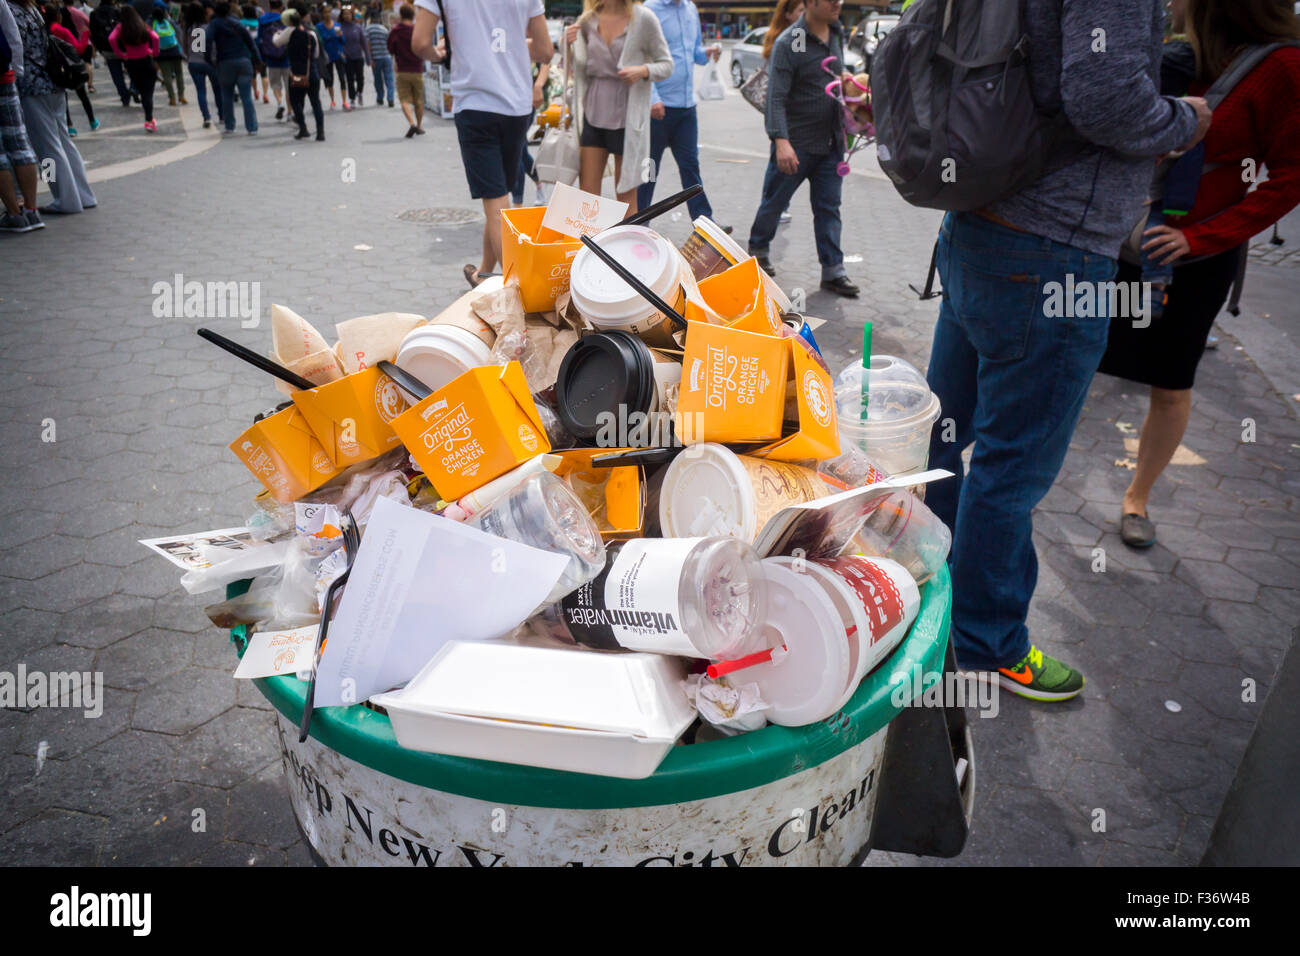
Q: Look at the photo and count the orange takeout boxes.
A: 8